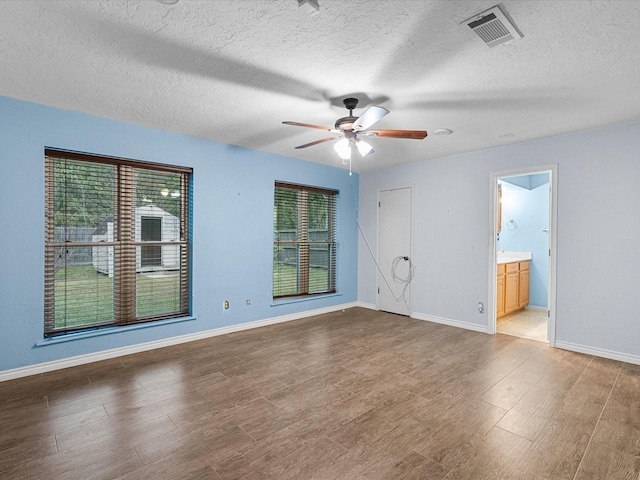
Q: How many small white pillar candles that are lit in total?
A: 0